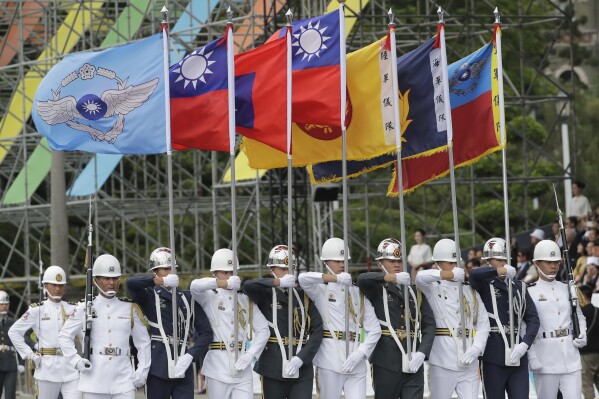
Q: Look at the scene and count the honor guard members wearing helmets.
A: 11